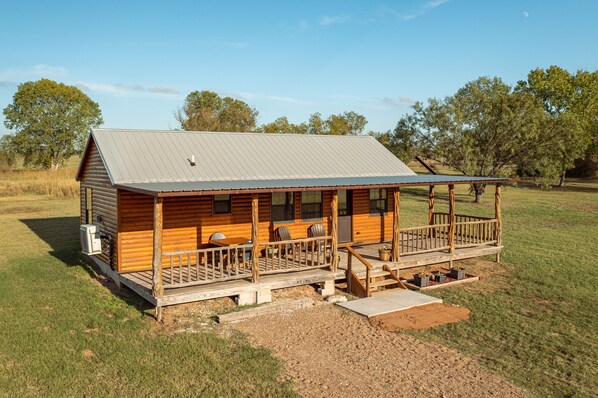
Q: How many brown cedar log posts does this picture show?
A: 7